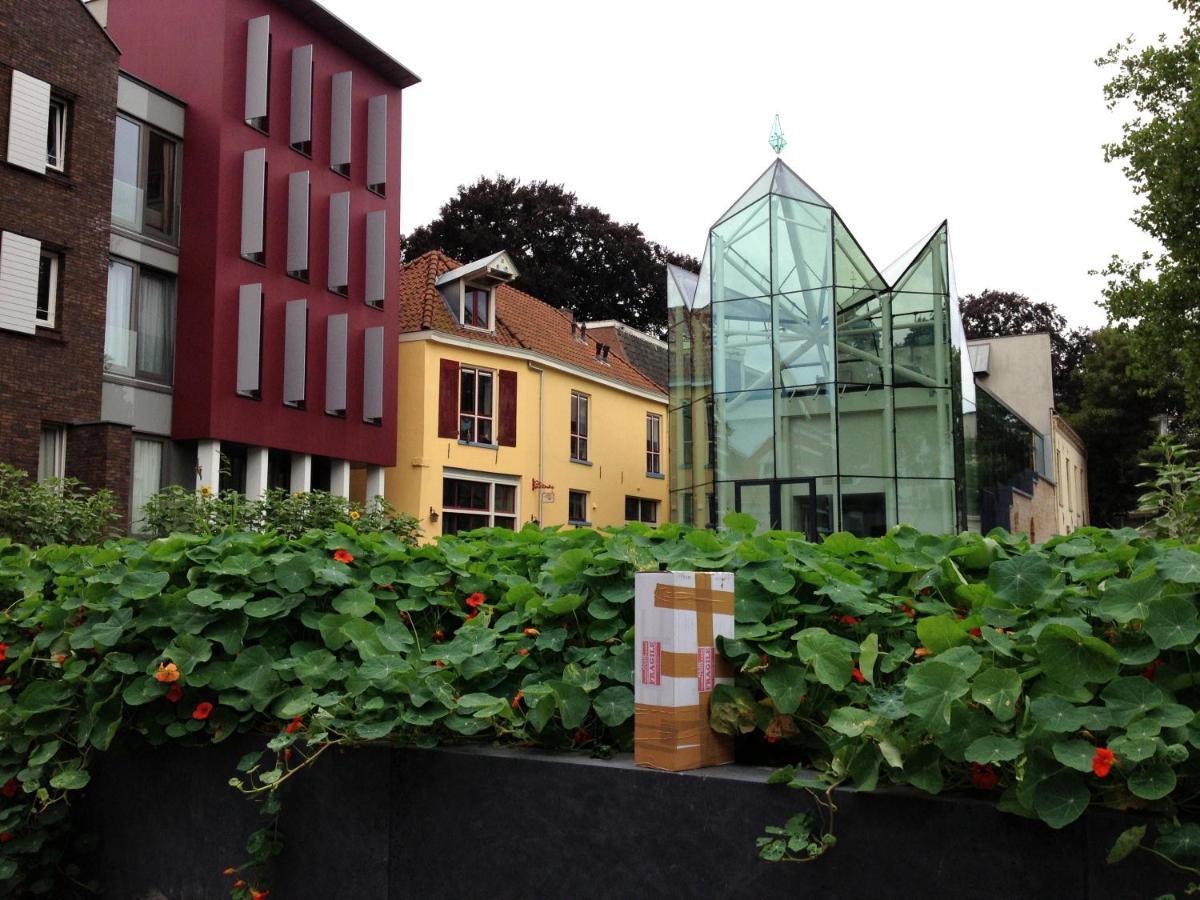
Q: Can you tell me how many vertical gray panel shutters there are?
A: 12